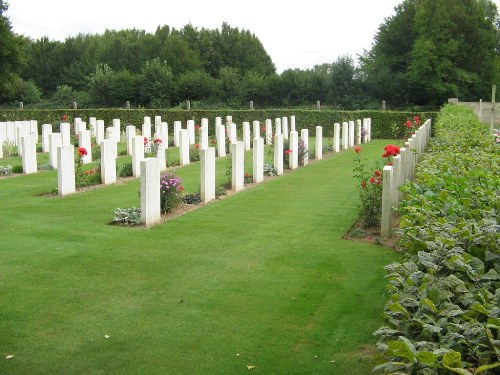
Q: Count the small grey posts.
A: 7